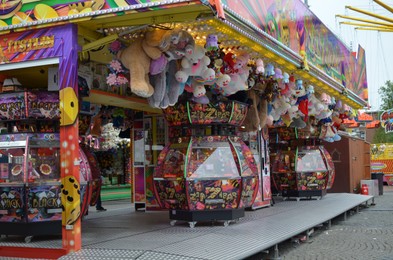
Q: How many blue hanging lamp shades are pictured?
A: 0